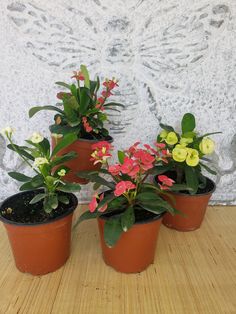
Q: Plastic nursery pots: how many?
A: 4